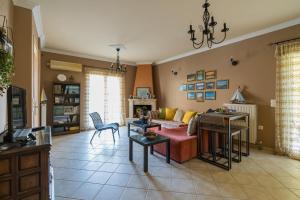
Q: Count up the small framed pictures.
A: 11